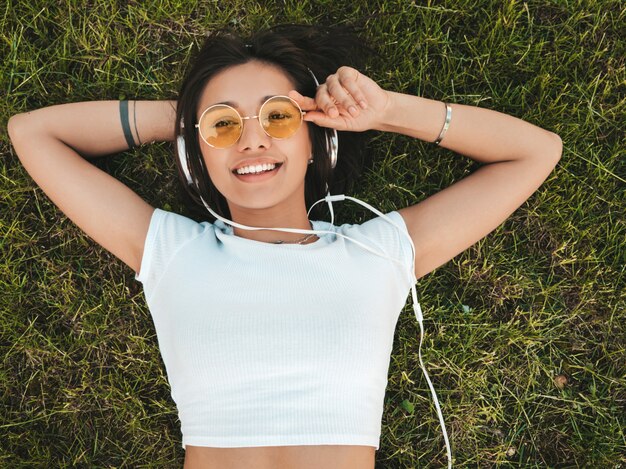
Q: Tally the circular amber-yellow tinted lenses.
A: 2